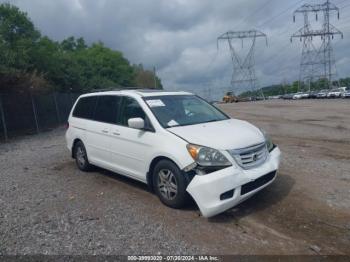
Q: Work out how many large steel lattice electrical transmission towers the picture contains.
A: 2